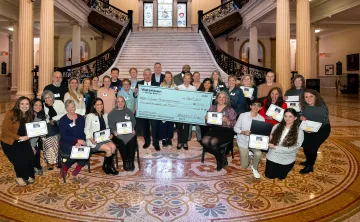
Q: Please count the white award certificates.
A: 10